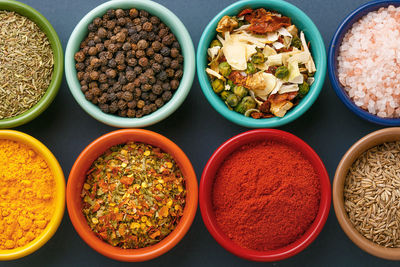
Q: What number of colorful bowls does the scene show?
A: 8